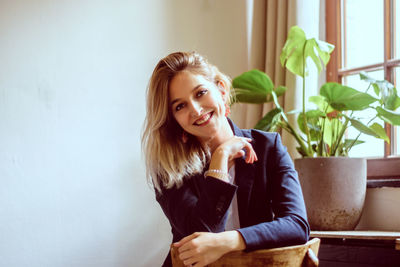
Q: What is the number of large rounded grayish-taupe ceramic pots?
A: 1